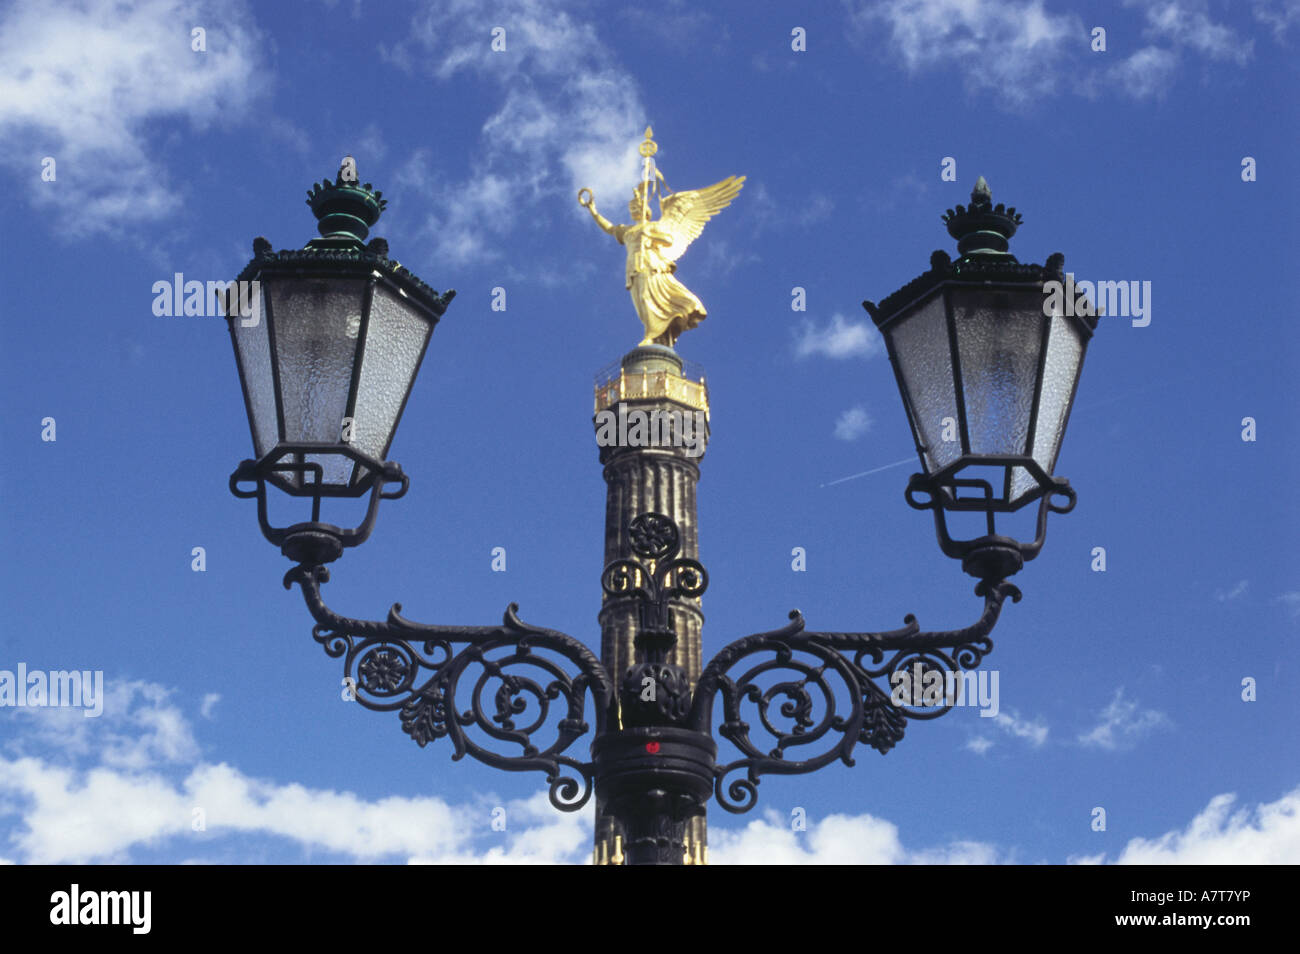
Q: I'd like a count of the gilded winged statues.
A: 1